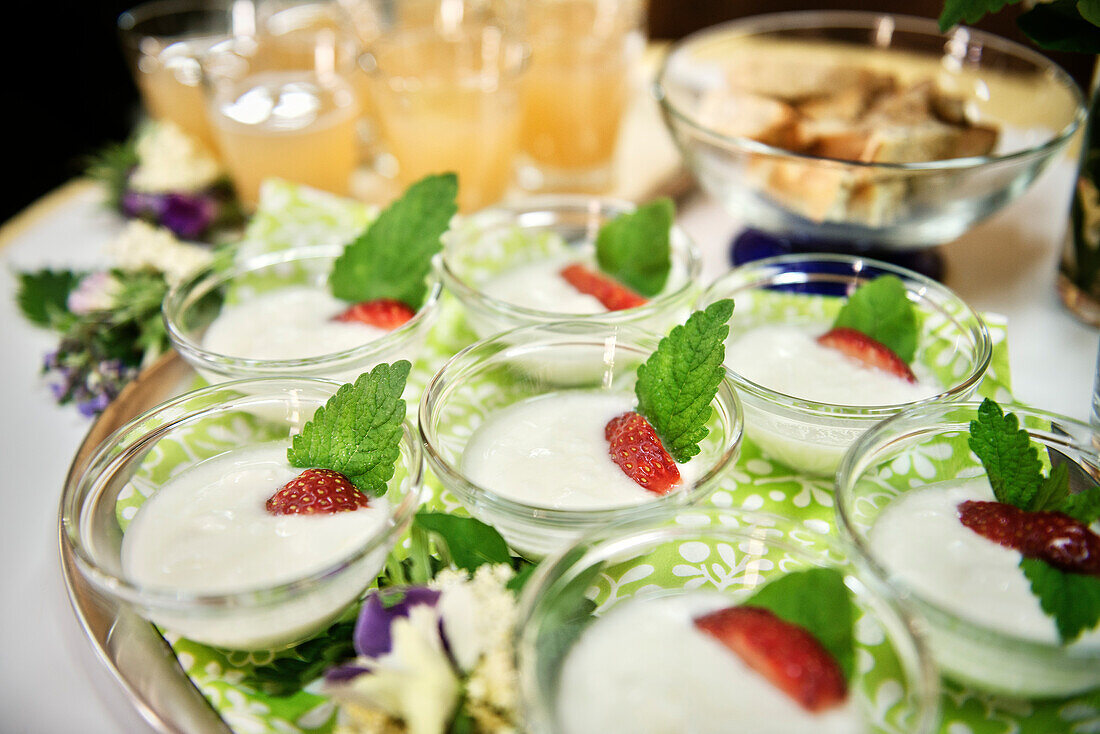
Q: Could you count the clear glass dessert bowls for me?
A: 7